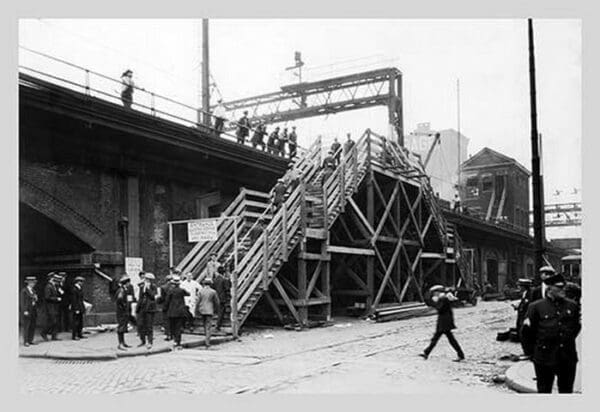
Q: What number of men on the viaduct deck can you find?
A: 7